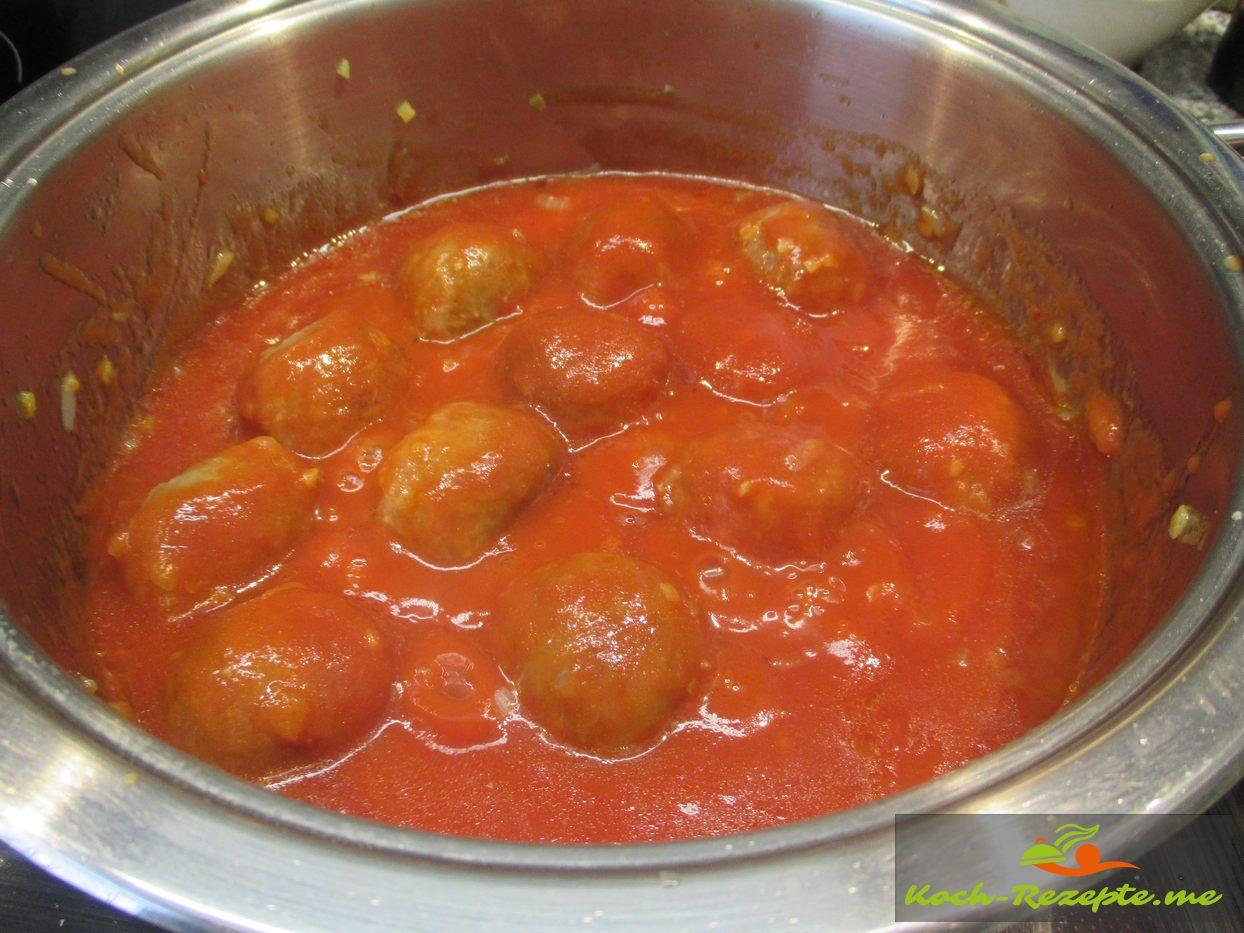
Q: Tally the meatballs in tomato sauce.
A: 12